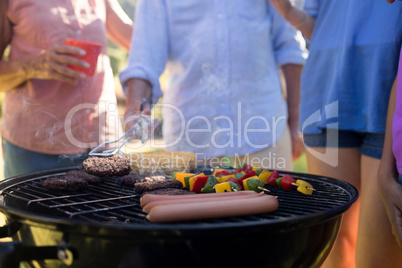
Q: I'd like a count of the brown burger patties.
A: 6